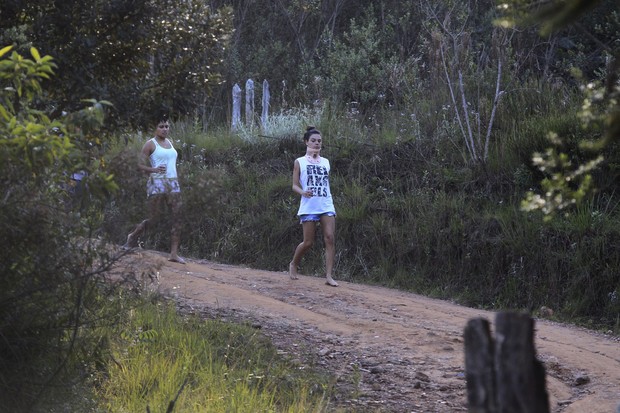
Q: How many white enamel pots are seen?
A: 0